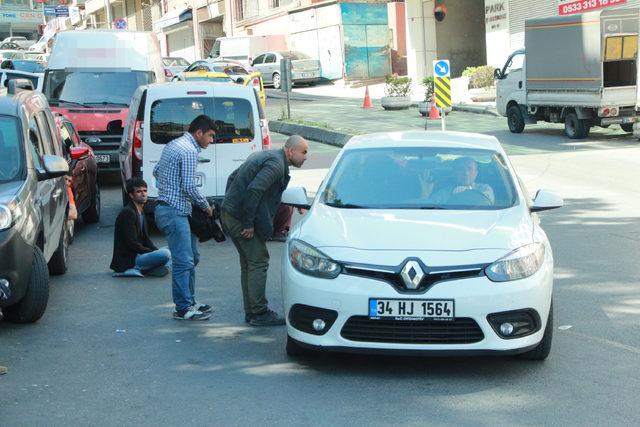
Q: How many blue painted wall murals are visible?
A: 1